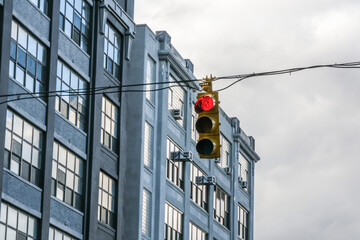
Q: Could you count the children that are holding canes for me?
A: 0